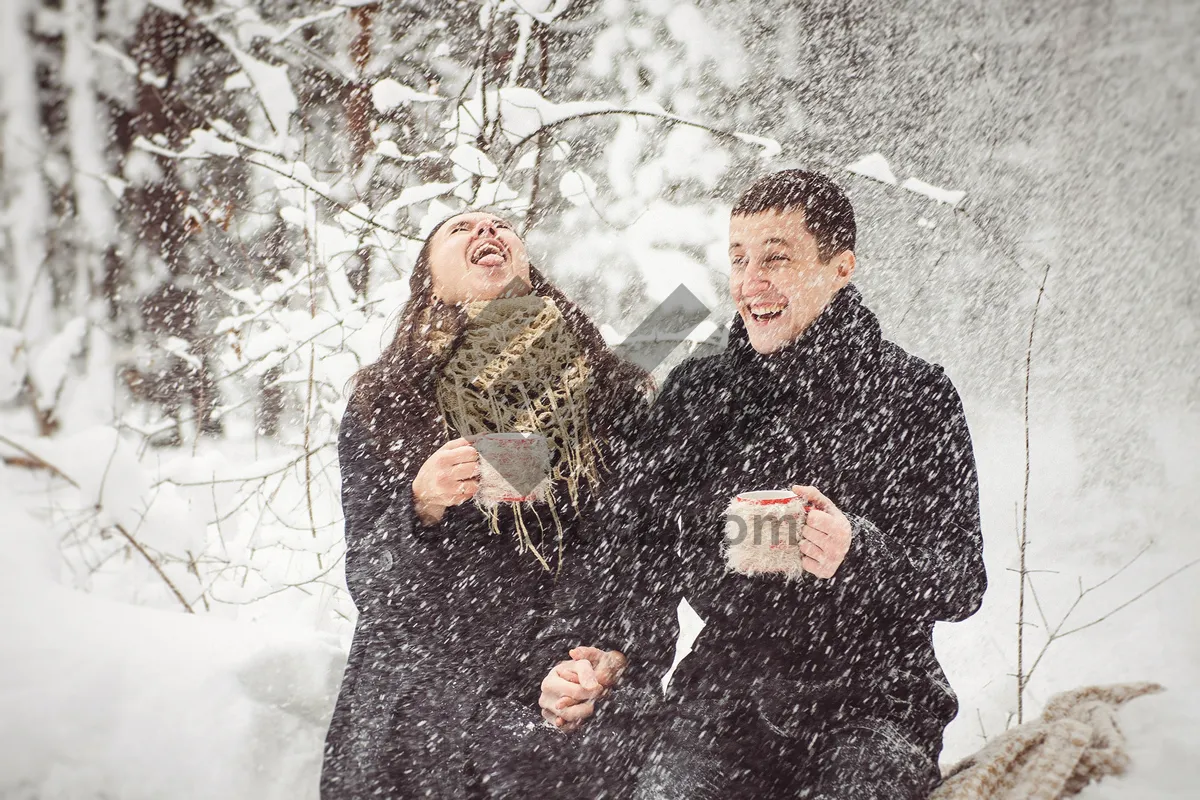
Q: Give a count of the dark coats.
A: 2